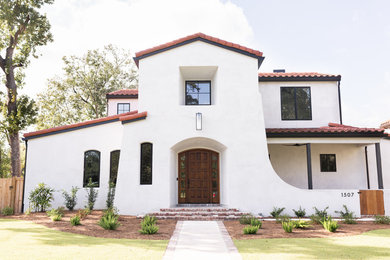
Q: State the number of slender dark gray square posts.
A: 2